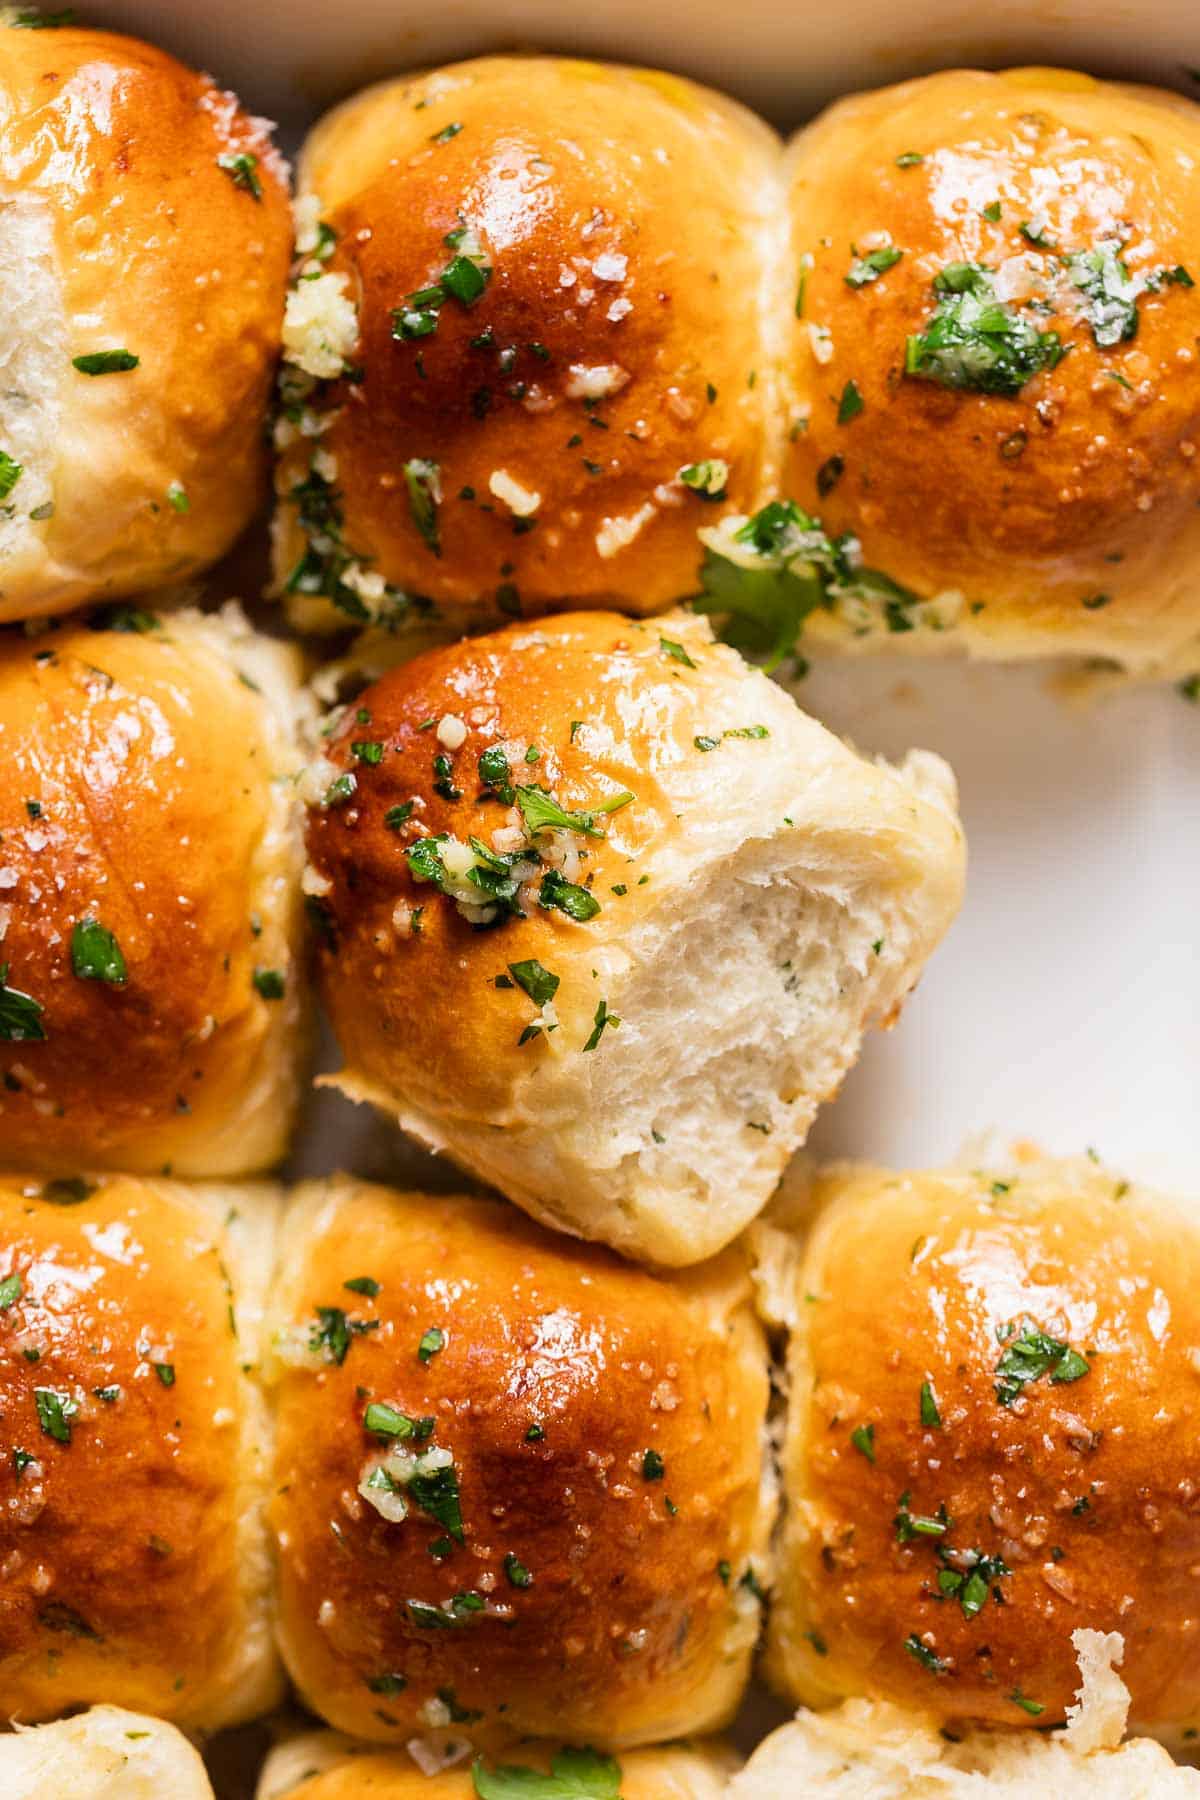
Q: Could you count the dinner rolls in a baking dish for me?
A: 11